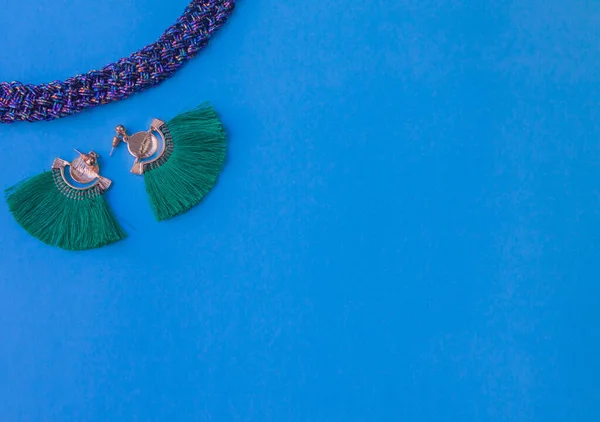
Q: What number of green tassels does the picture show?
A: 2